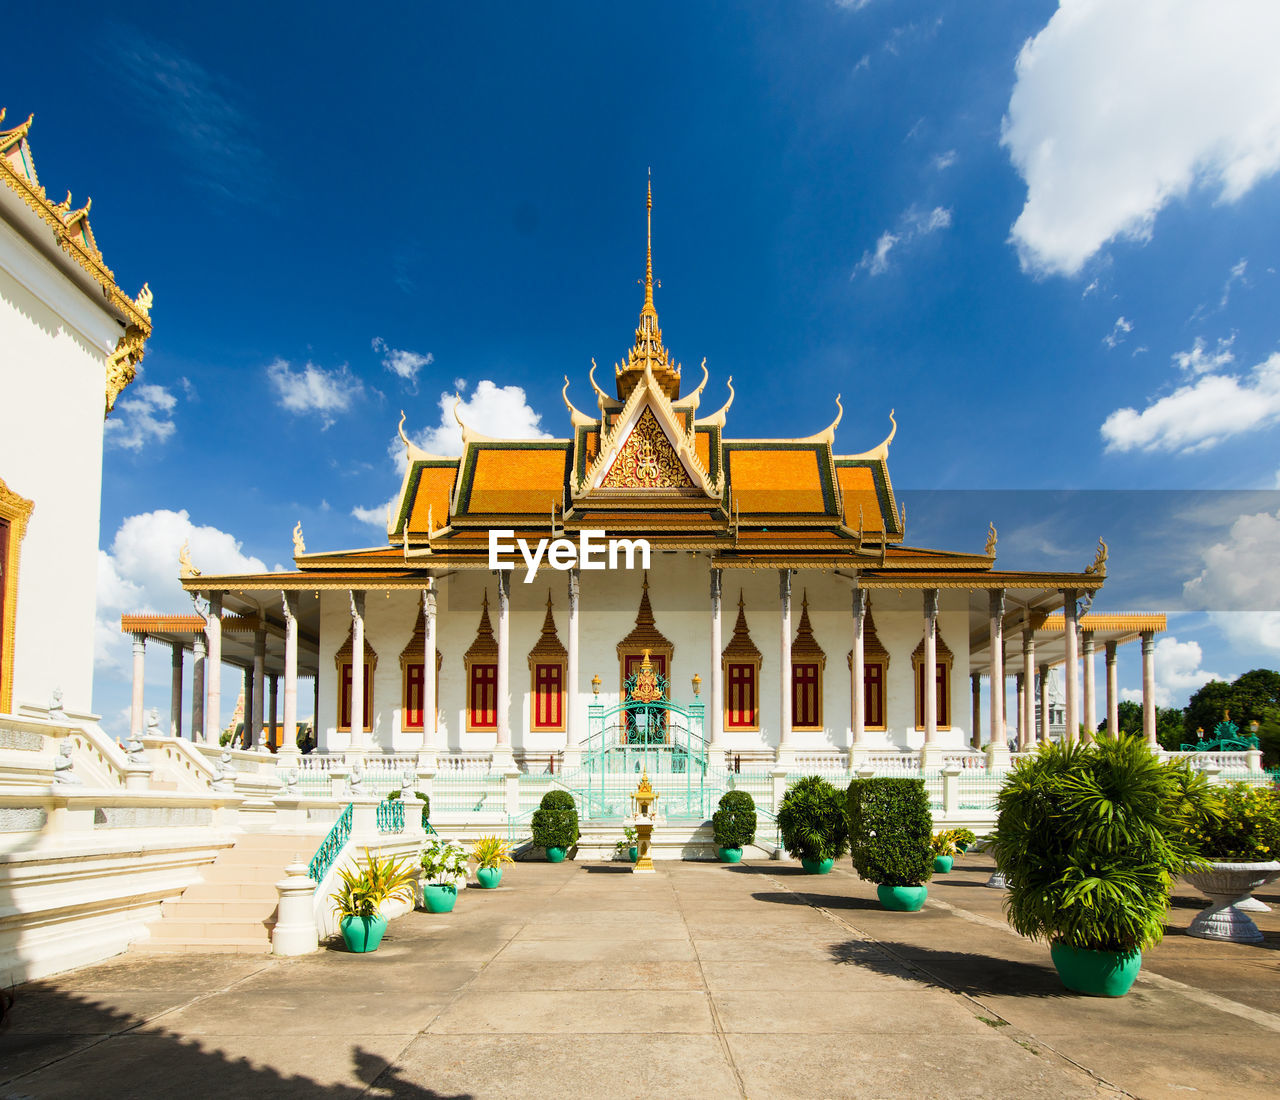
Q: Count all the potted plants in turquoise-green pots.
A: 11